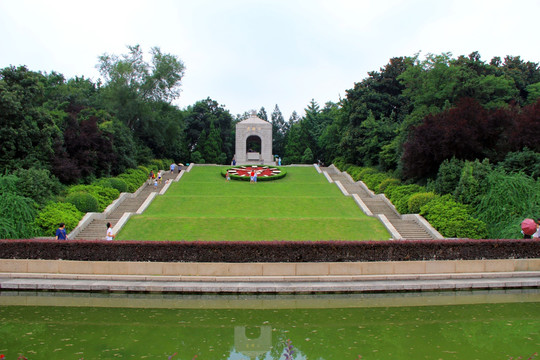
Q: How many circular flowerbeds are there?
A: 1